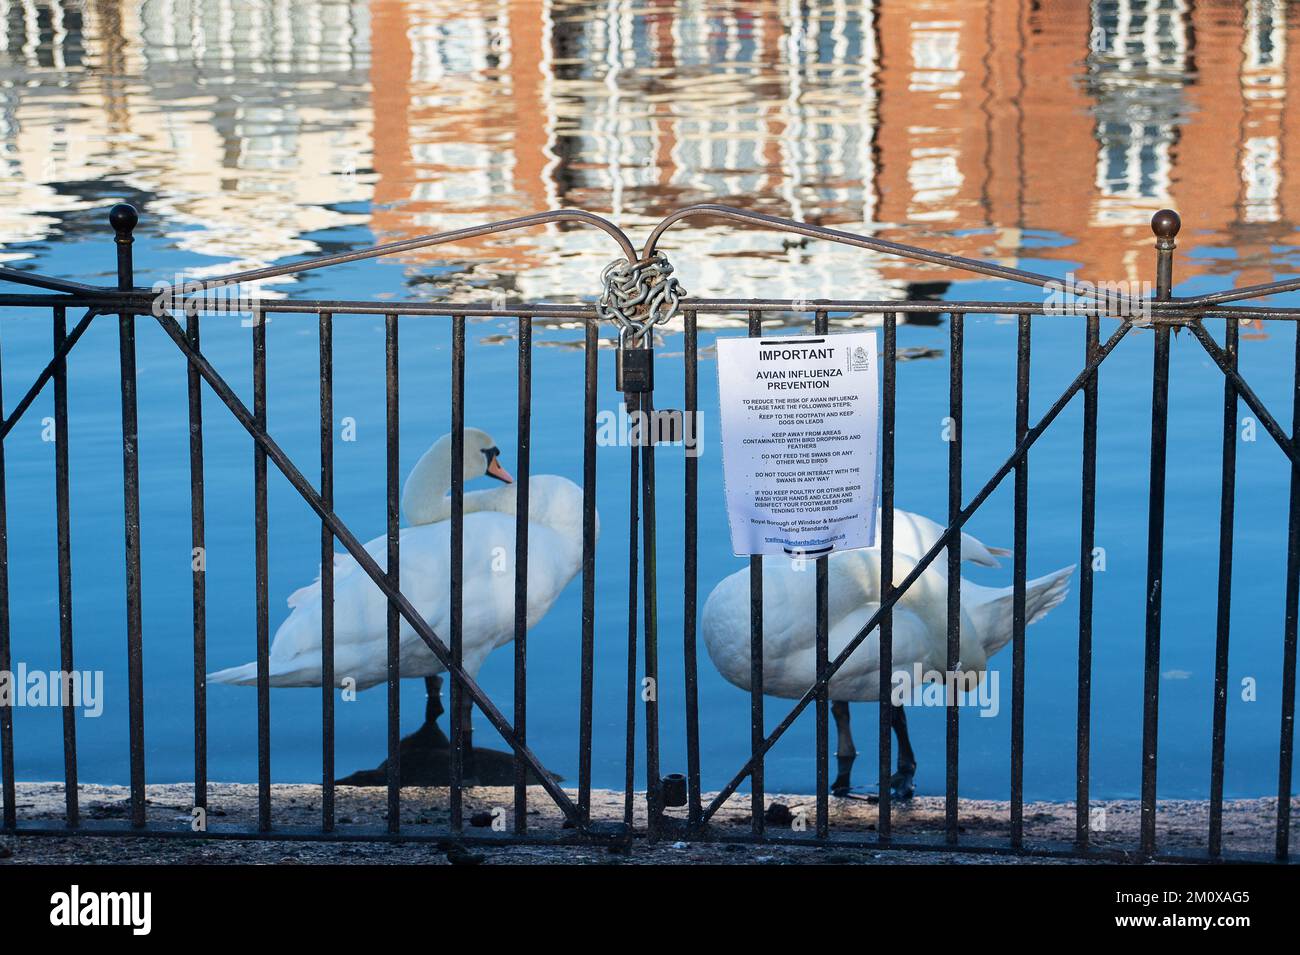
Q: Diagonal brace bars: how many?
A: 4